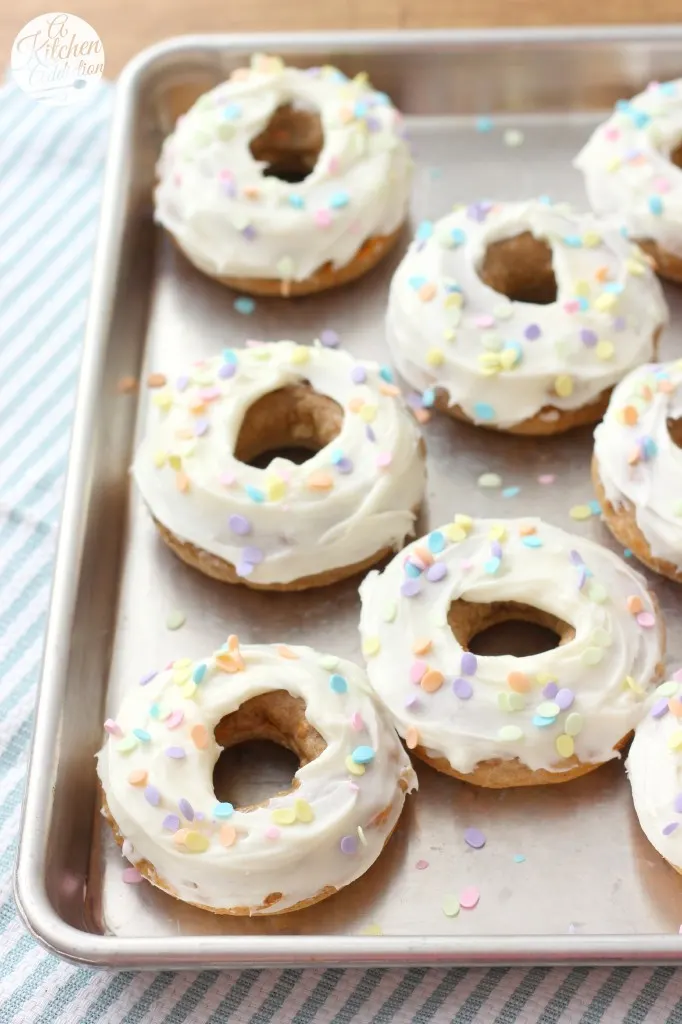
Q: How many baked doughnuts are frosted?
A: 8